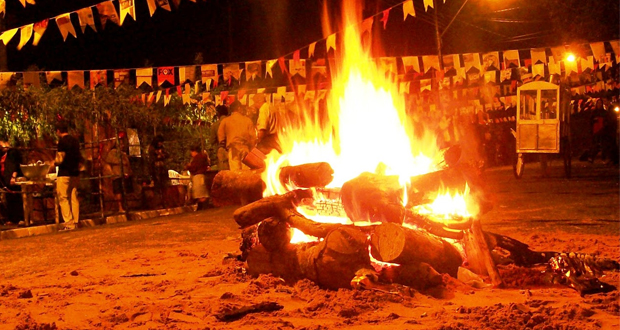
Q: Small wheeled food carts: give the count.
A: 1